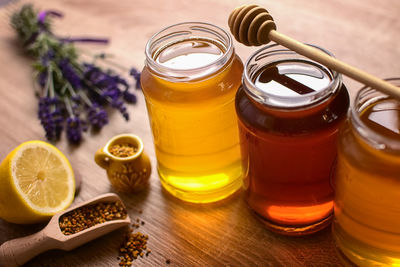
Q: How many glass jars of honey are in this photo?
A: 3